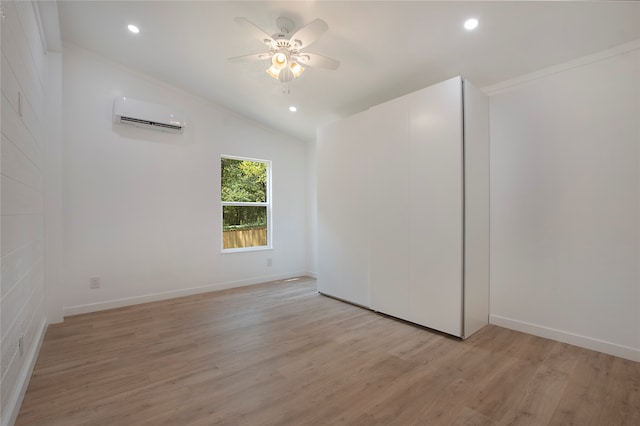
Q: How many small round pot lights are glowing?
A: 3